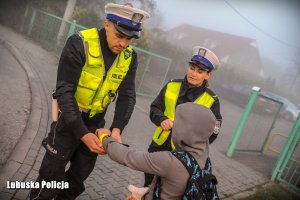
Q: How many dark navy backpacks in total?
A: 1